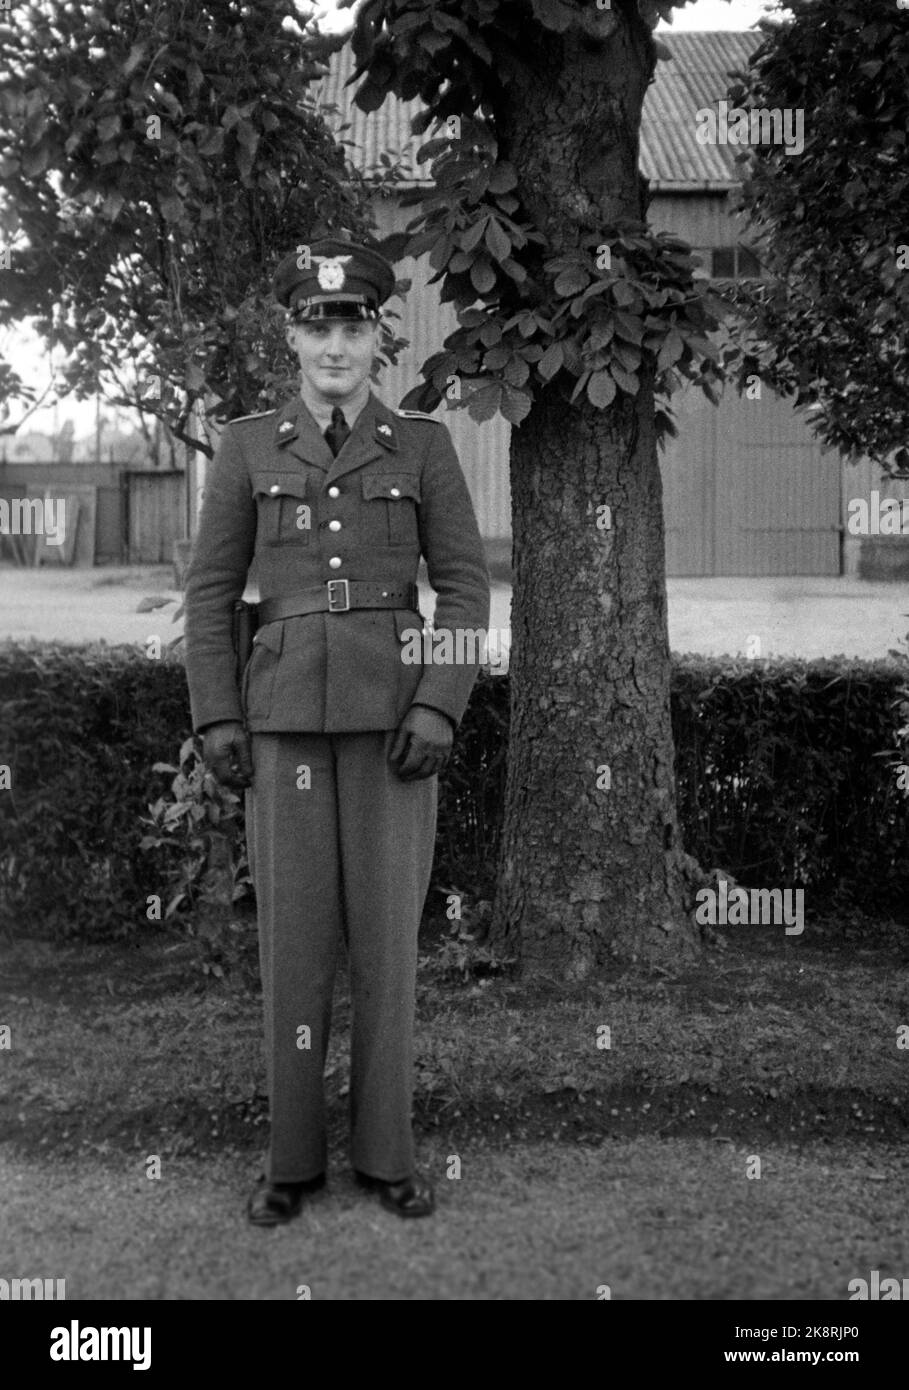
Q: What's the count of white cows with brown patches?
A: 0